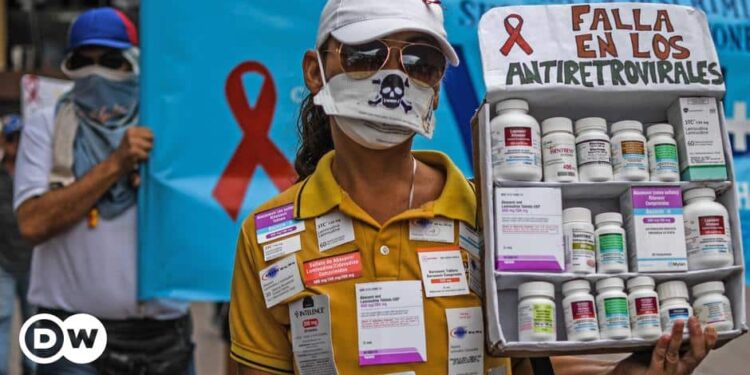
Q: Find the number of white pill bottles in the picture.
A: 14